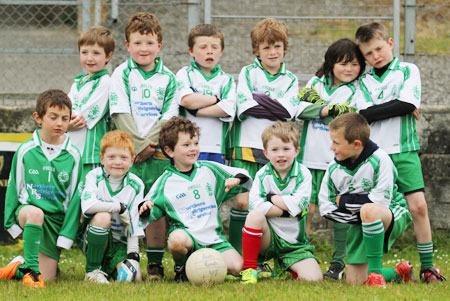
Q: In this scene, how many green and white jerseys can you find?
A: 11